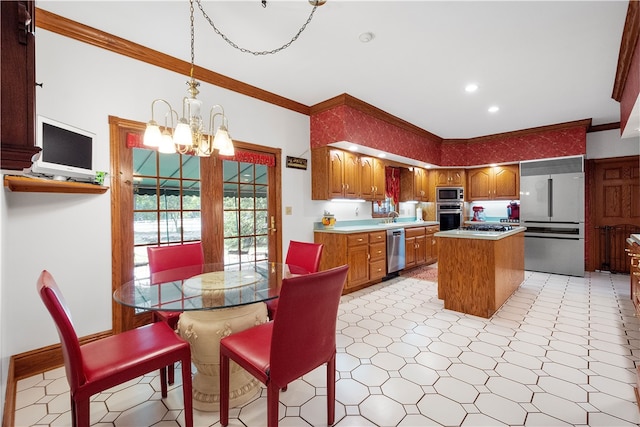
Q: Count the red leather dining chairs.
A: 4